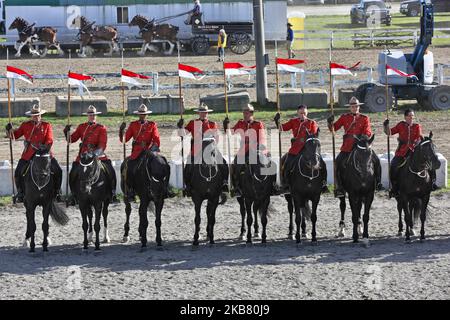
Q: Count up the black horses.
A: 8